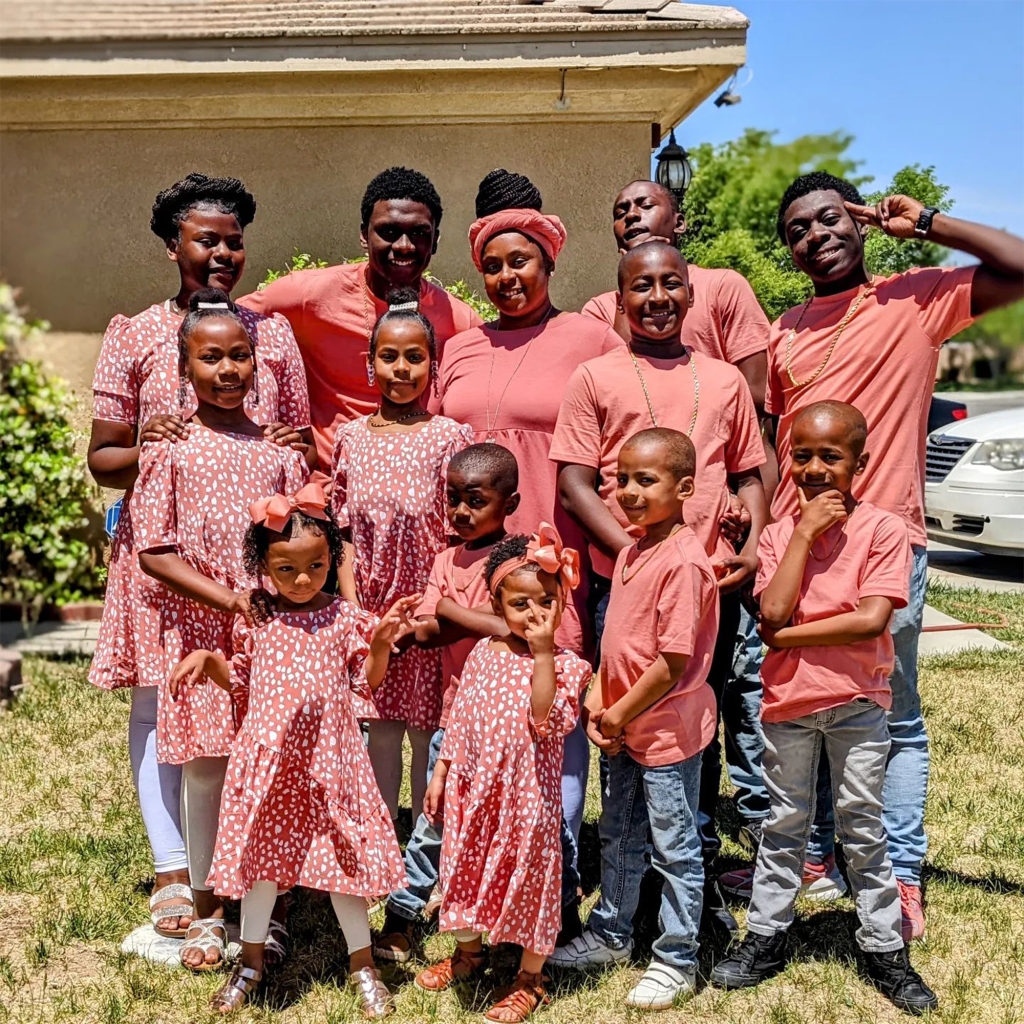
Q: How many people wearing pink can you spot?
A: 13